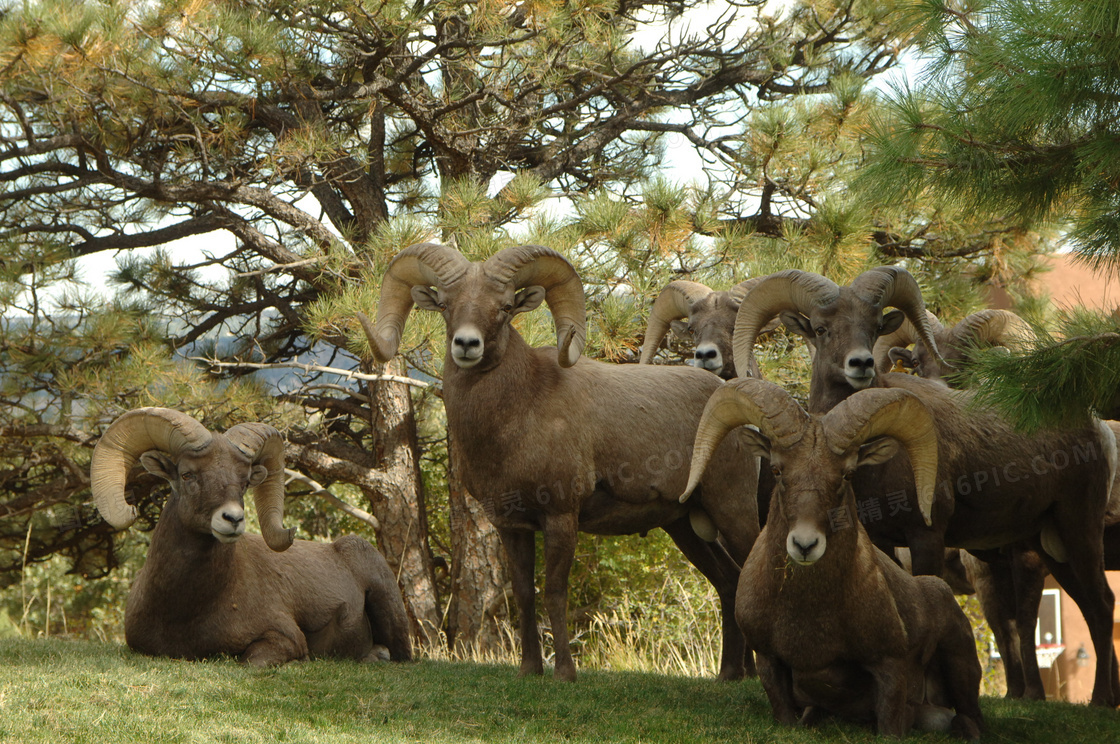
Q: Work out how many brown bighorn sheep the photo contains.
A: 6